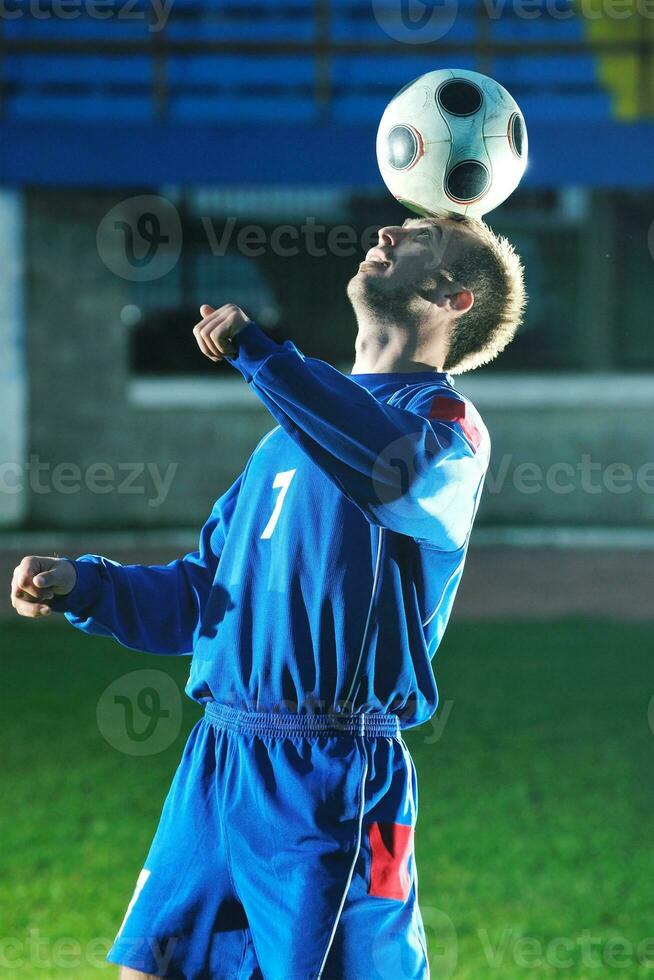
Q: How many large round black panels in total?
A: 4